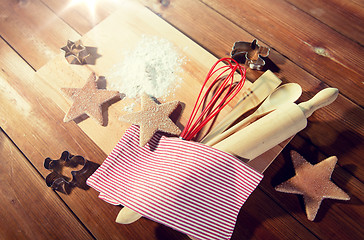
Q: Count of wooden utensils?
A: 3